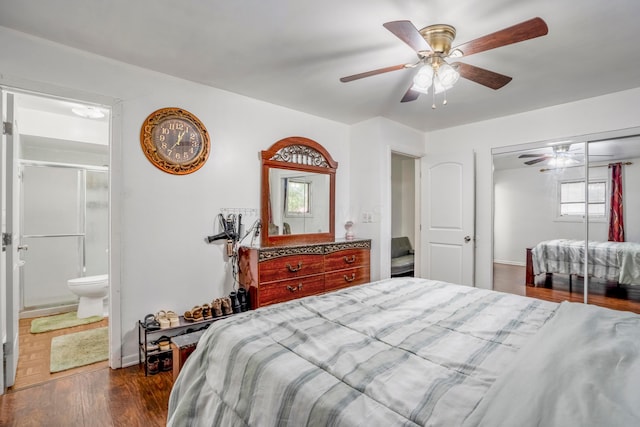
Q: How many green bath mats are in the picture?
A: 2